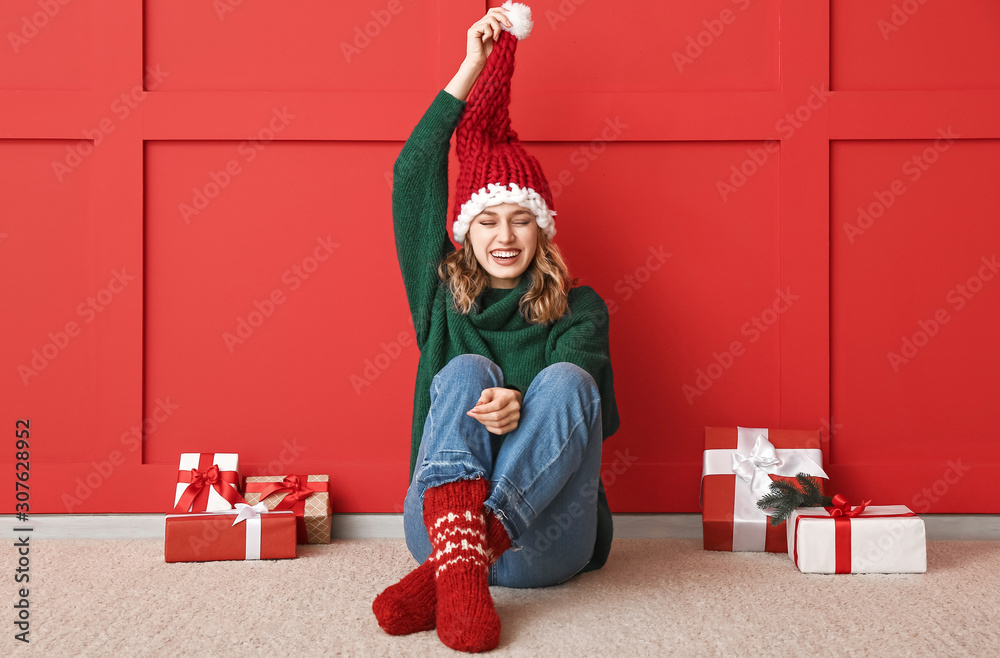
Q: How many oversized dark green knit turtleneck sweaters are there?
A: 1